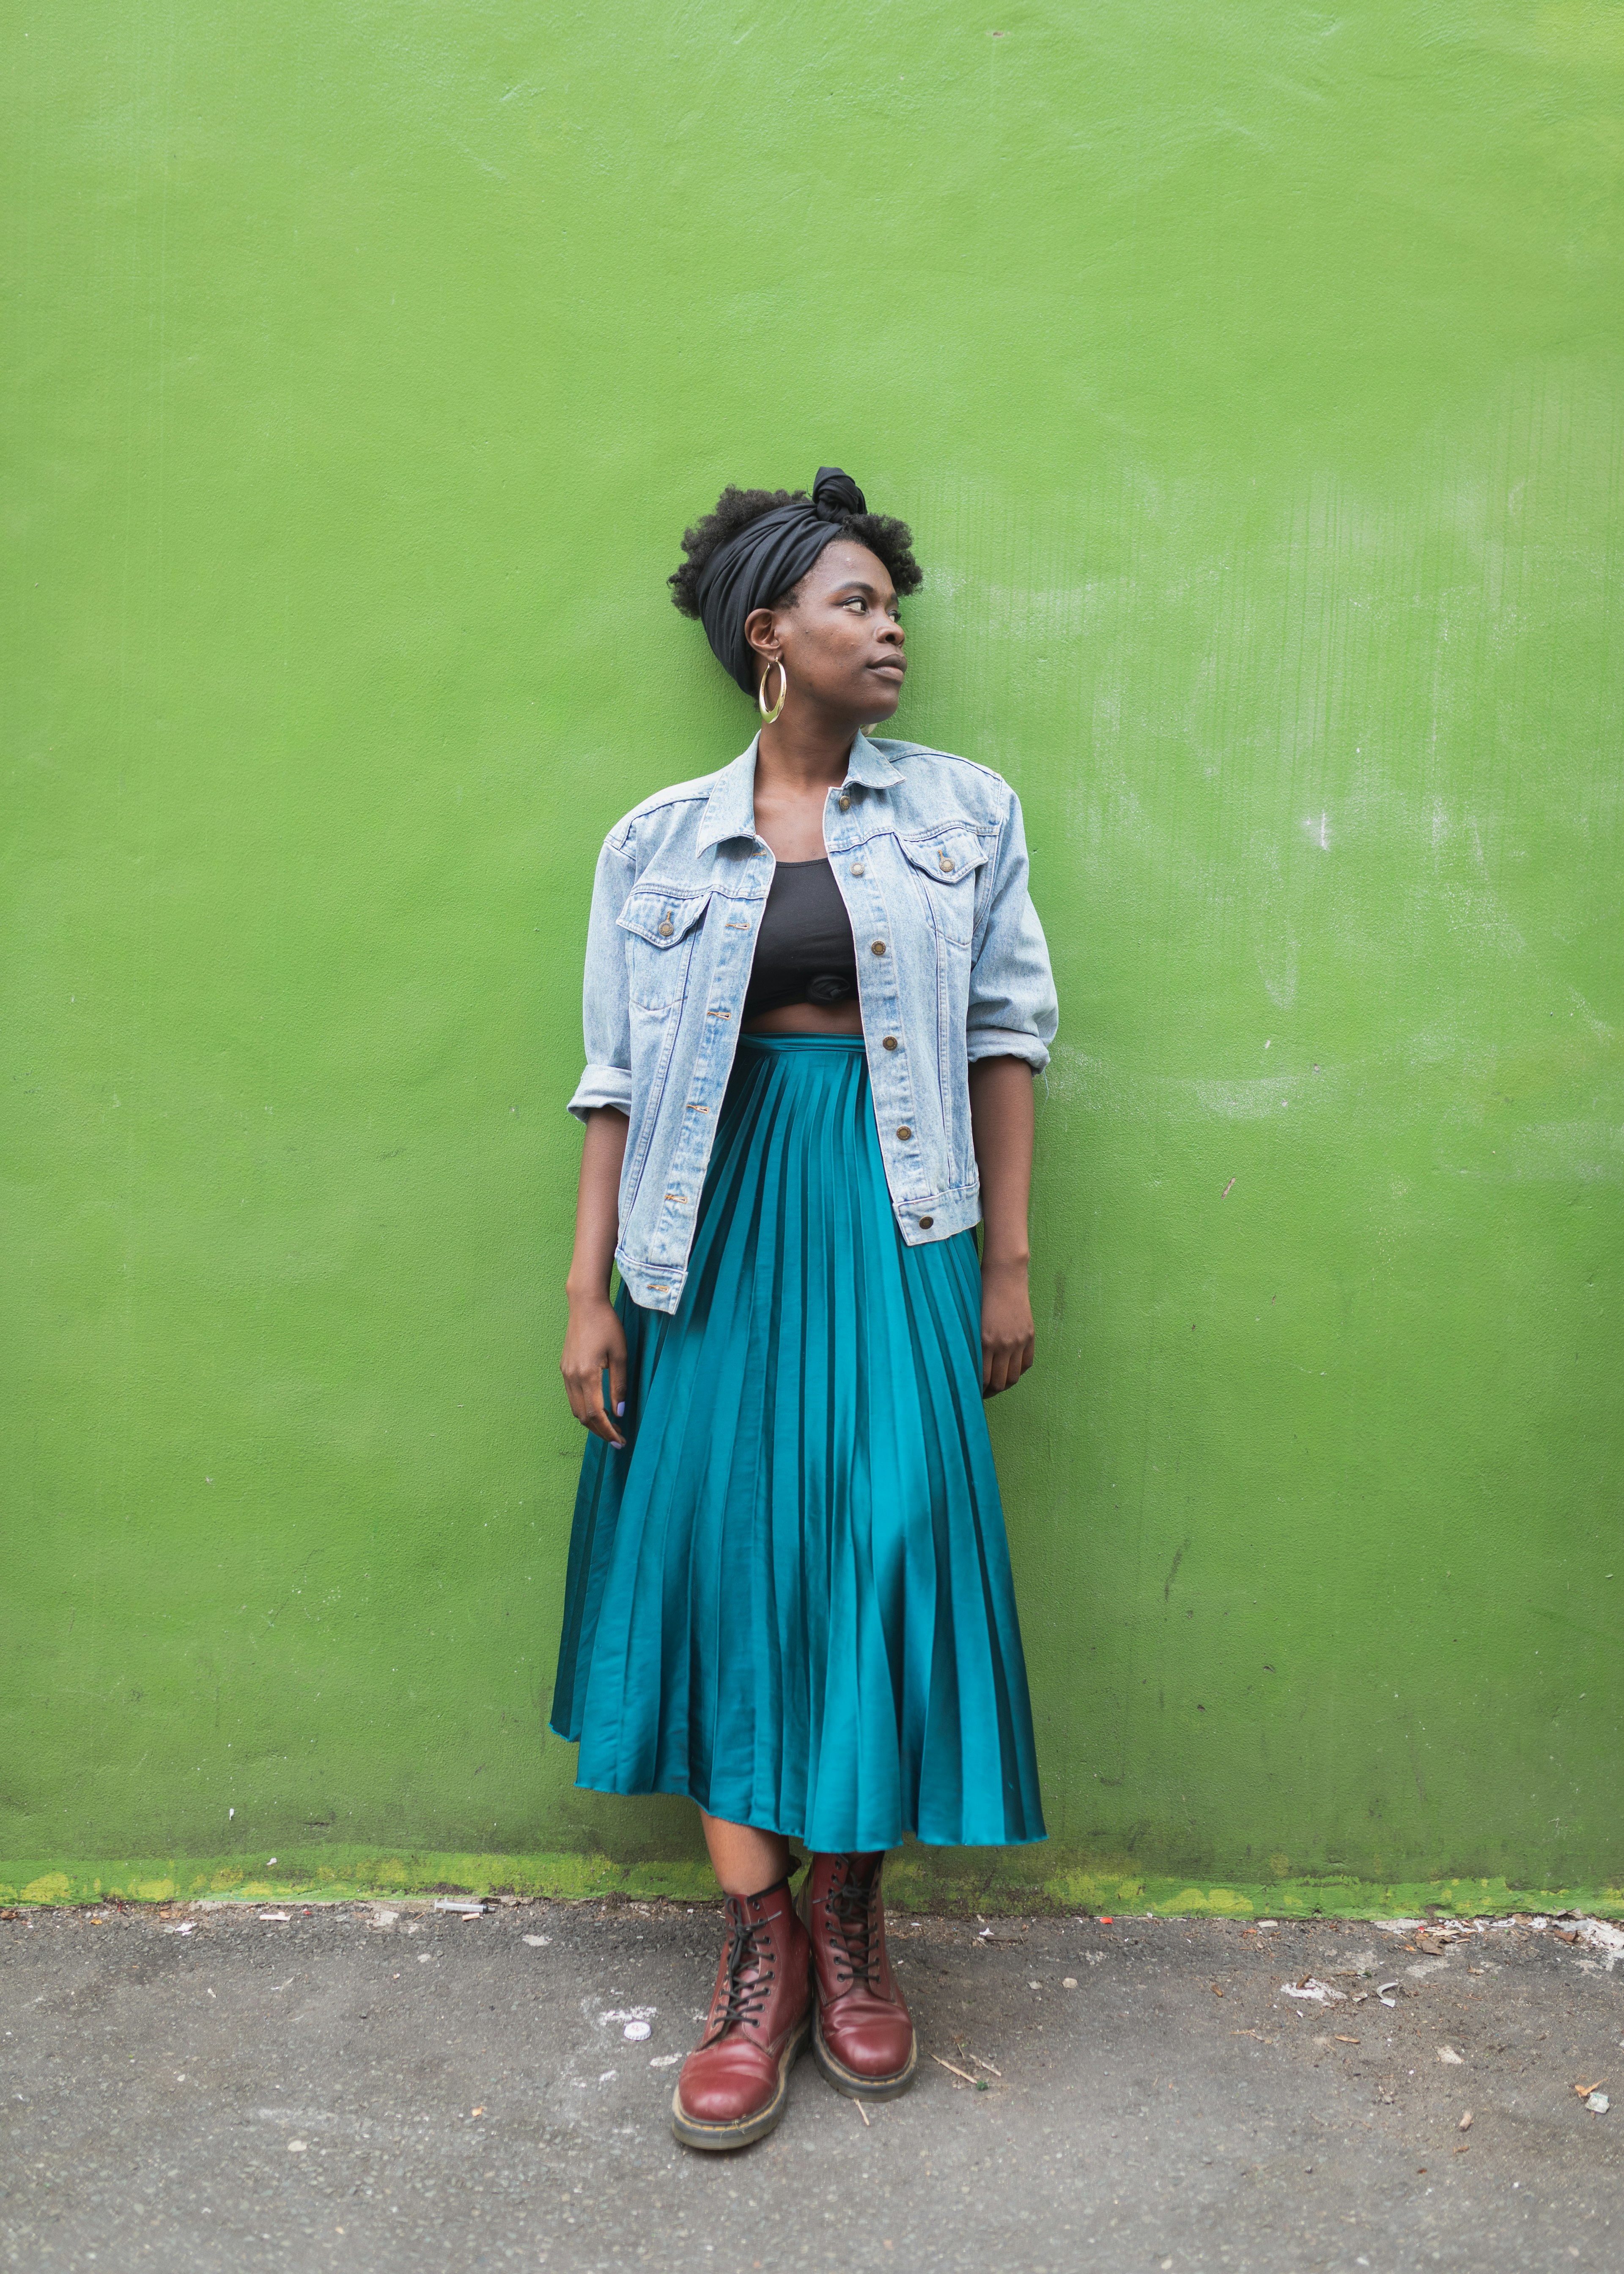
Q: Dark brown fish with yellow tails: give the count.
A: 0